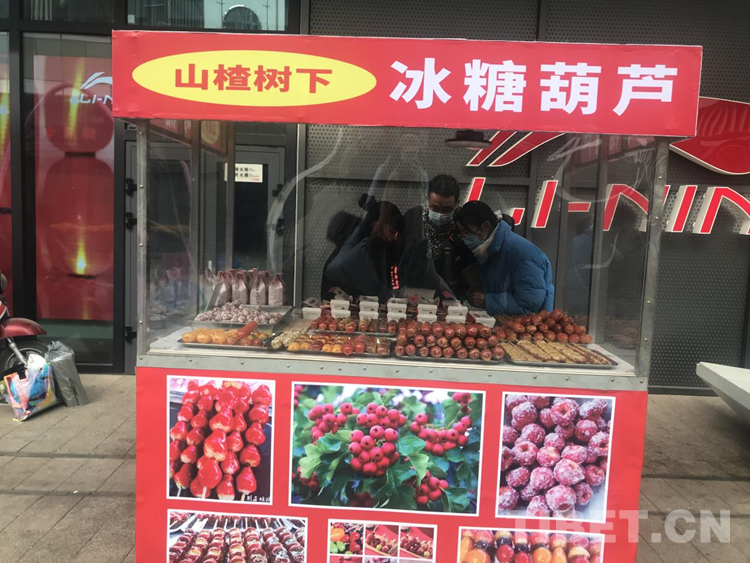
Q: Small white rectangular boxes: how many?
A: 12